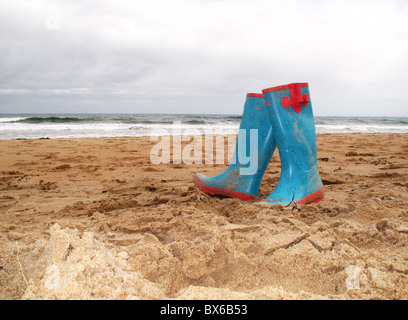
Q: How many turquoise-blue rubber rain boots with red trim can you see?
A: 2